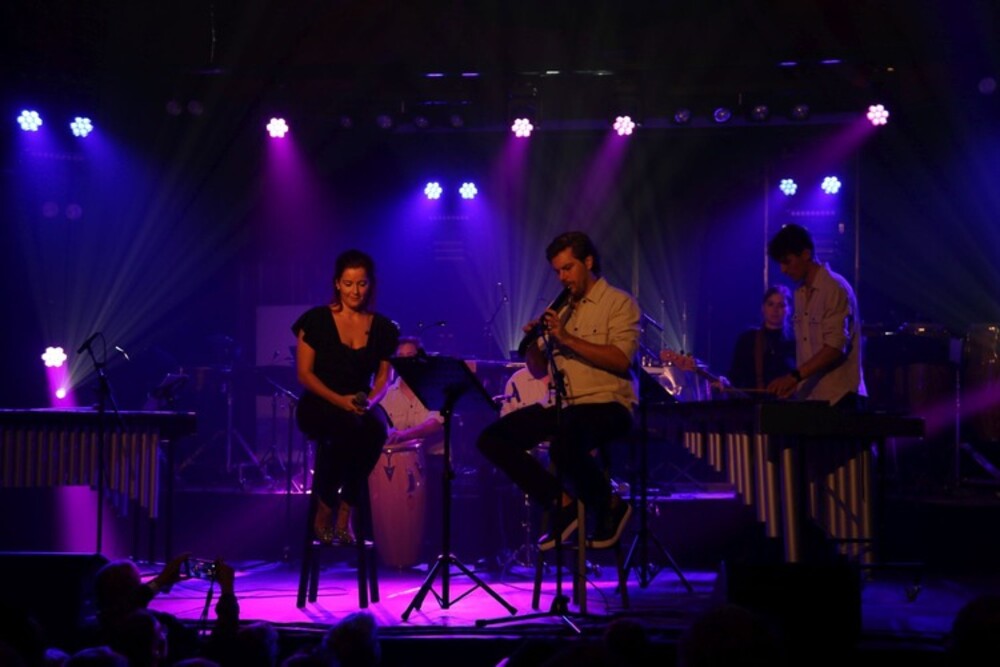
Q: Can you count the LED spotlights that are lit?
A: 11